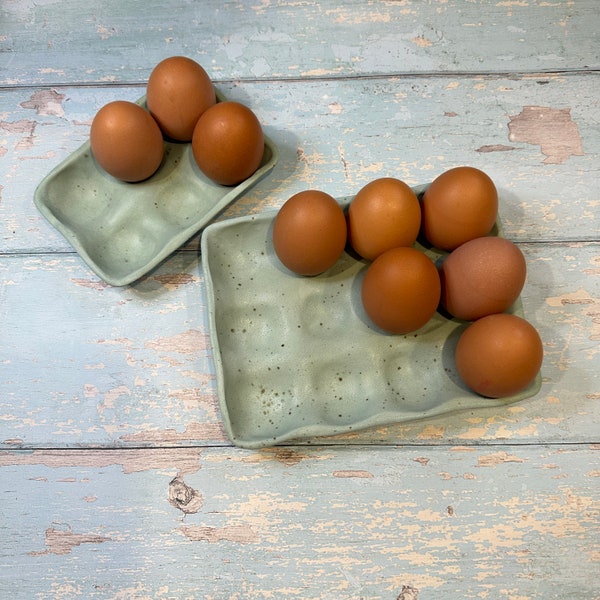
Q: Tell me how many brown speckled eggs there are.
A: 9